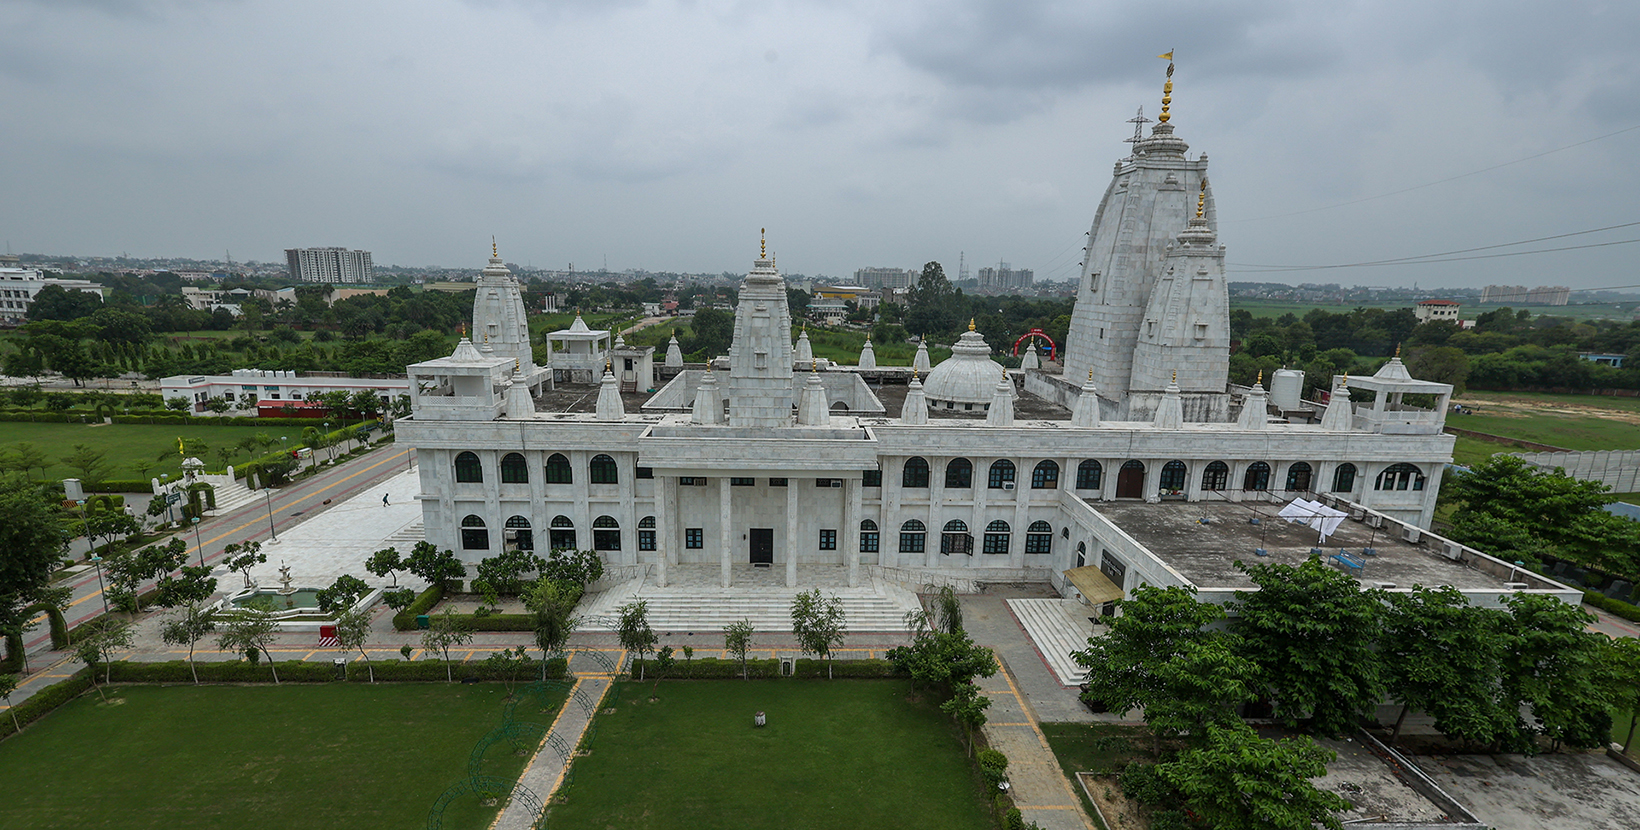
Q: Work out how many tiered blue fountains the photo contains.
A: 0